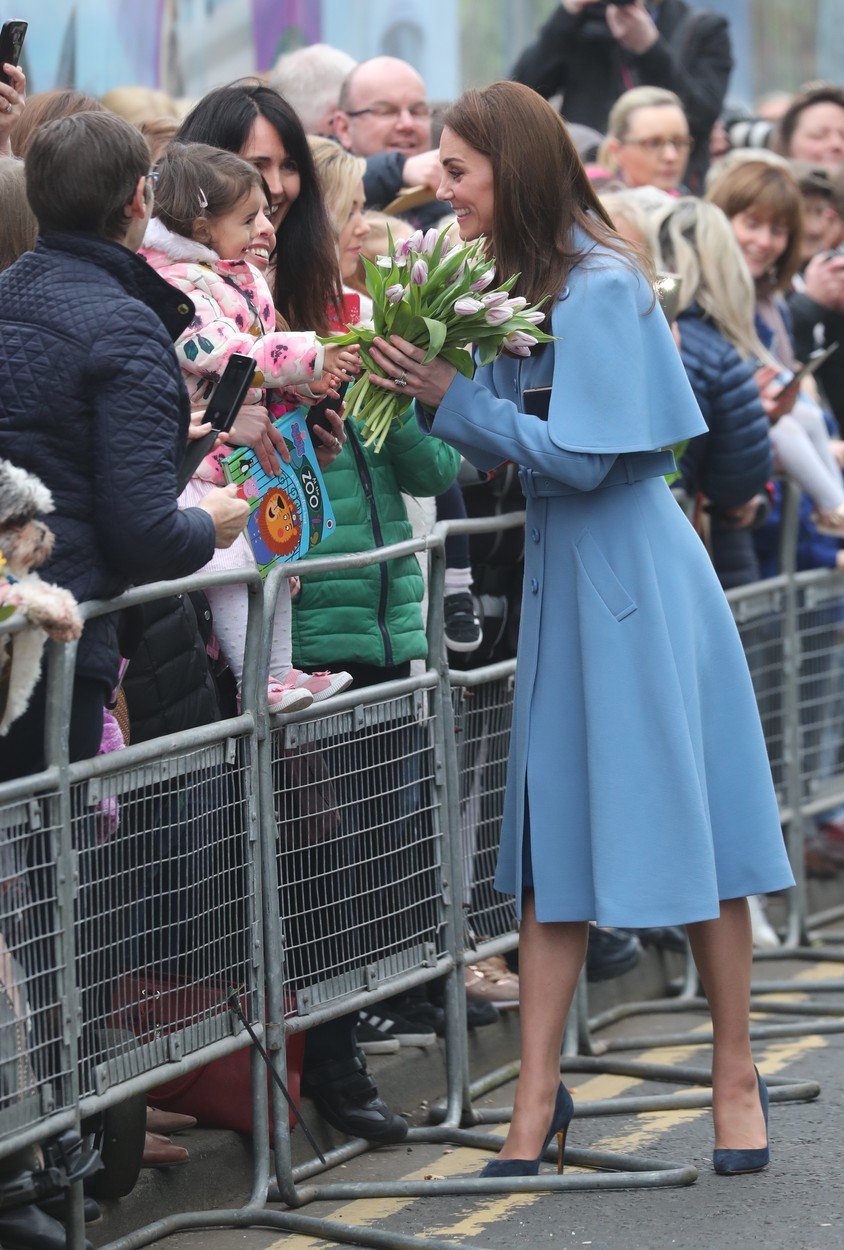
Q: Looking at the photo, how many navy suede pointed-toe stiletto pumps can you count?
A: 2